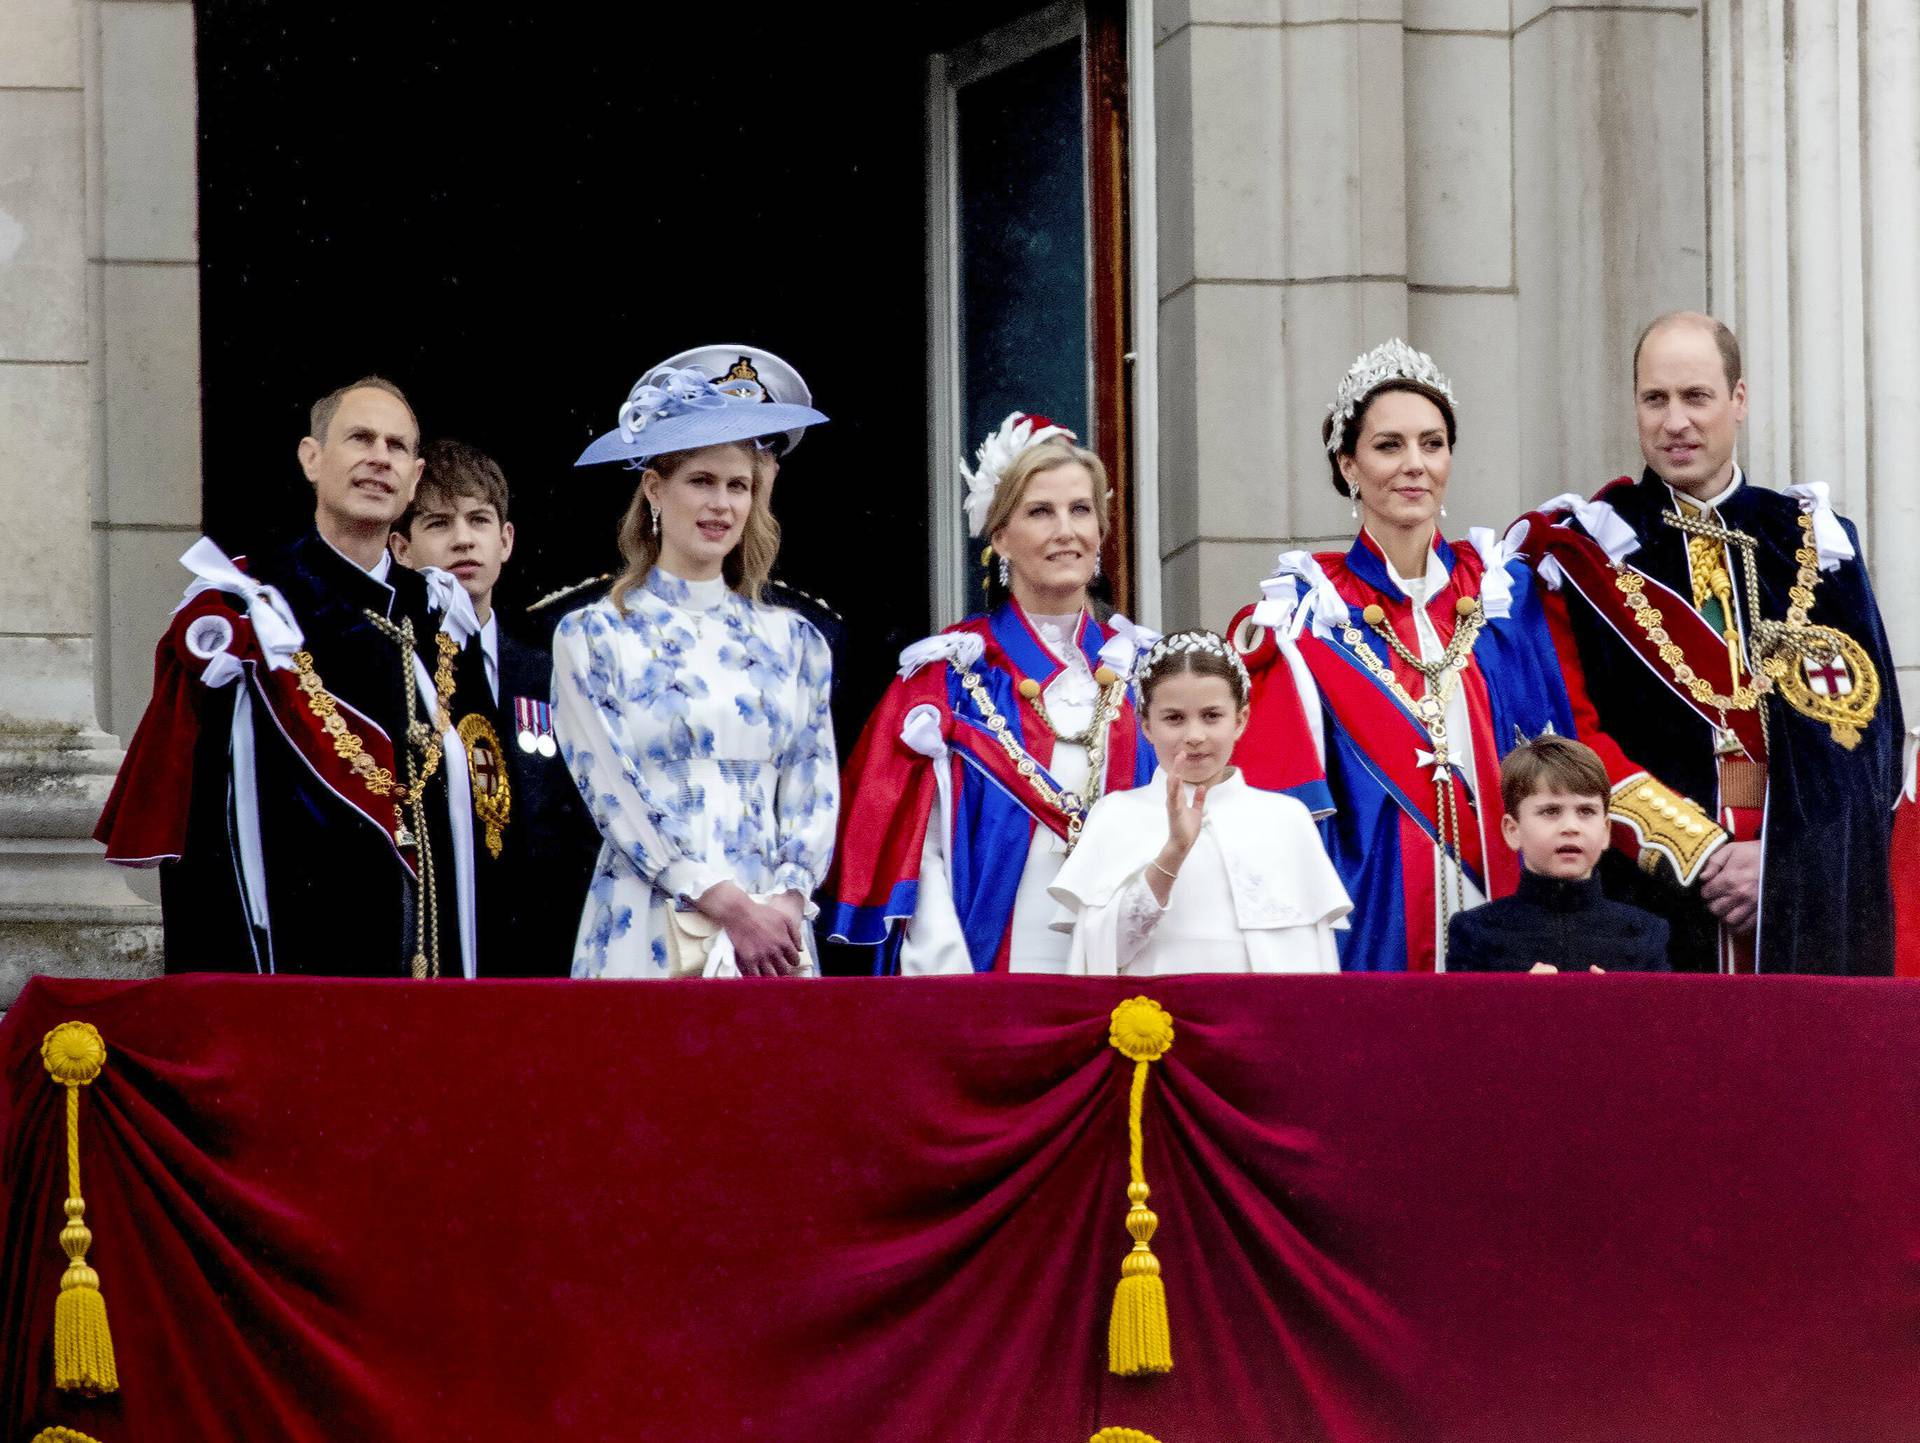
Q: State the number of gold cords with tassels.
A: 2